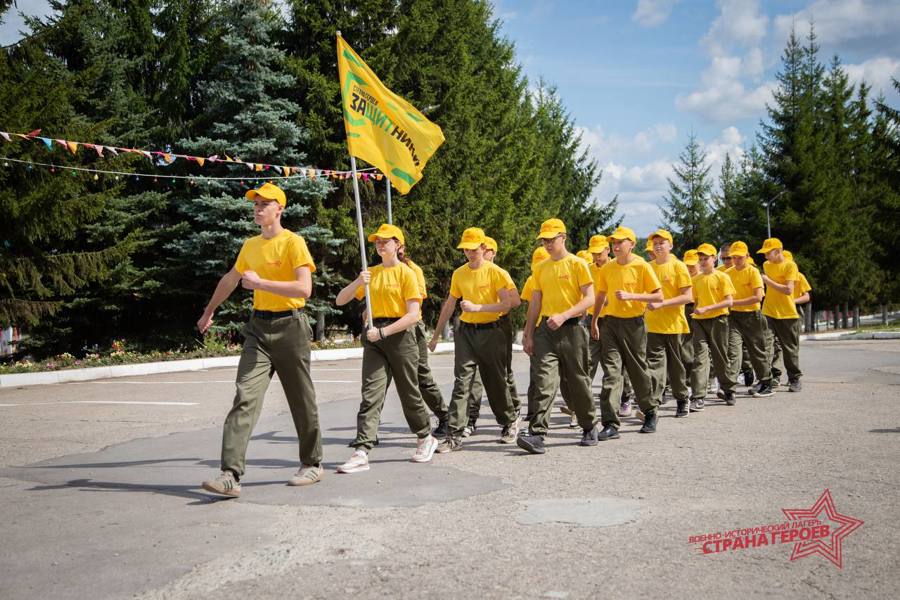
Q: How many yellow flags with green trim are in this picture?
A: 1